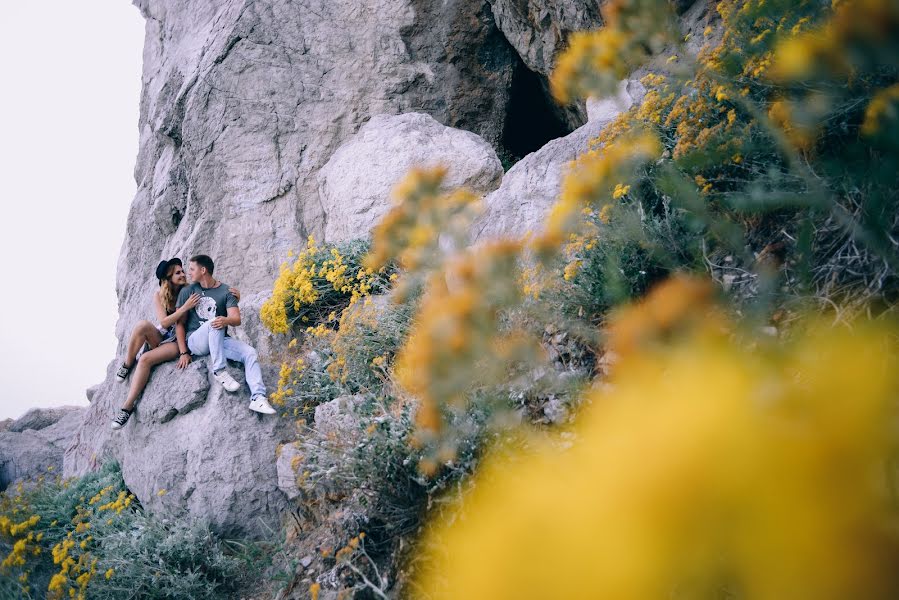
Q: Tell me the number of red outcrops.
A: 0